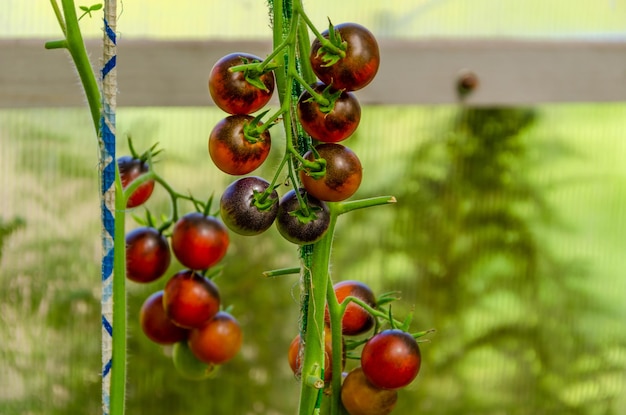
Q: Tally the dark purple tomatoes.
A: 2